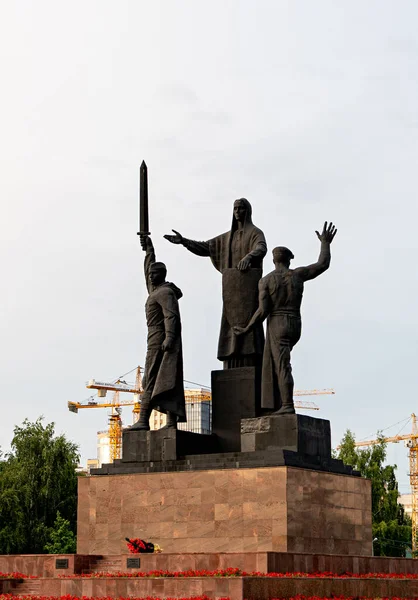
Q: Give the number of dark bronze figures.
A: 3